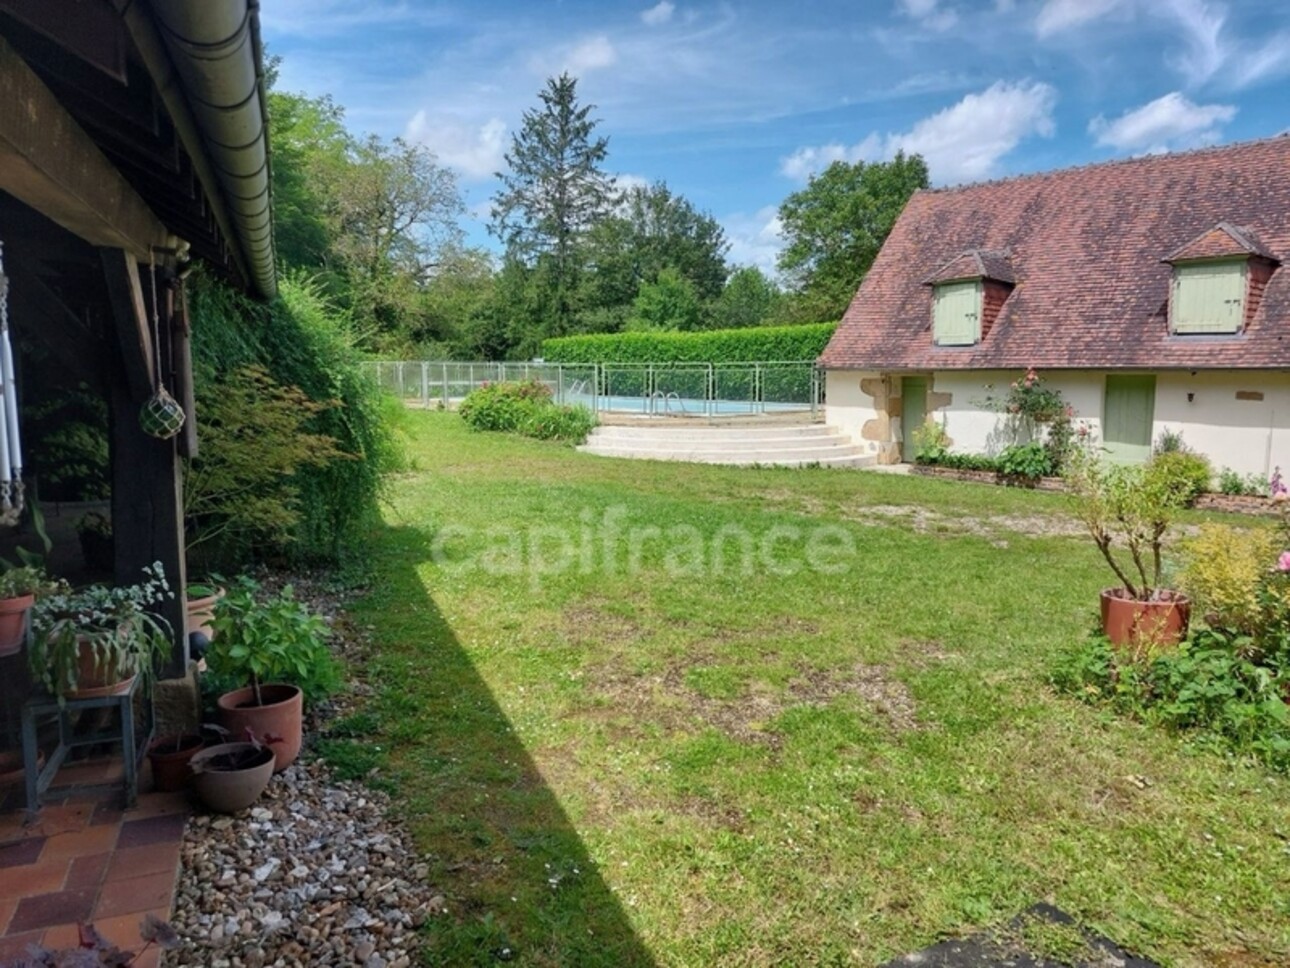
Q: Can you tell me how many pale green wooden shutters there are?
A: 2